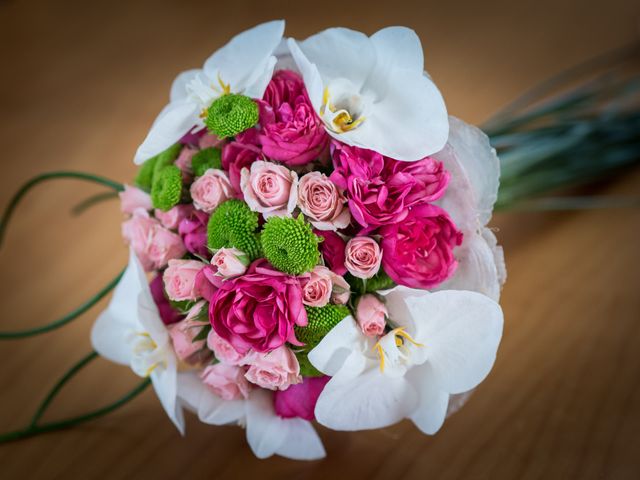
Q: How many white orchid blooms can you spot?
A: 5